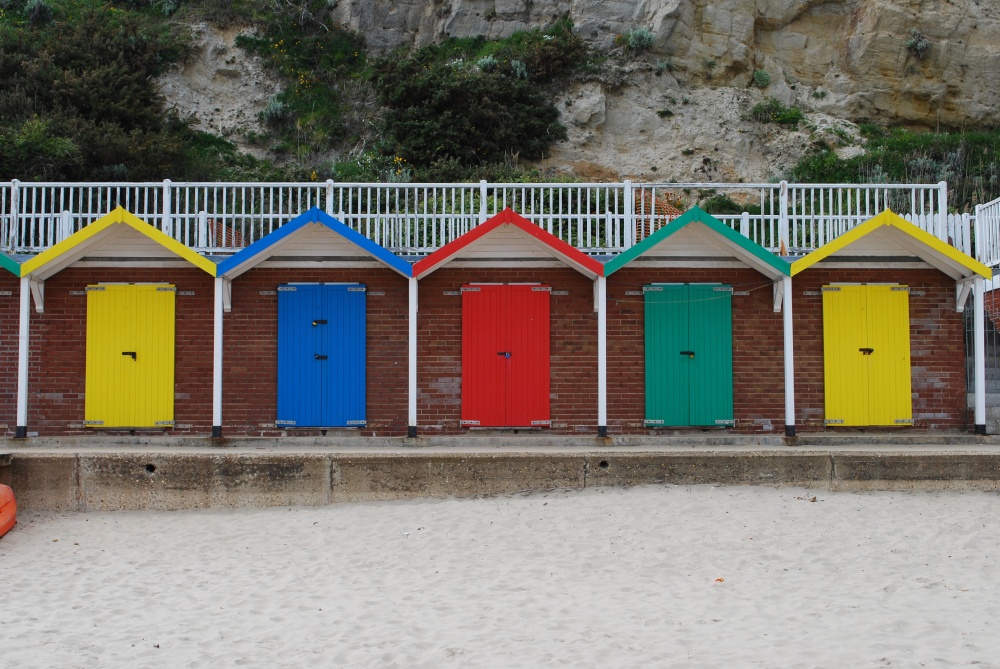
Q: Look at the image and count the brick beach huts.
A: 5